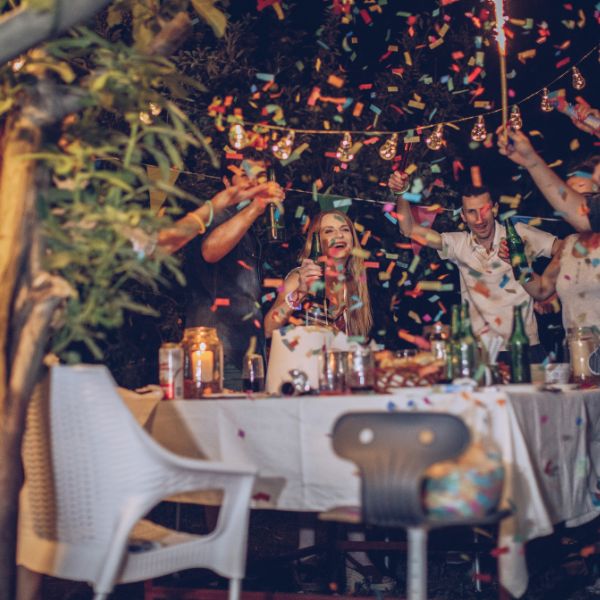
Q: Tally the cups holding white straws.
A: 1